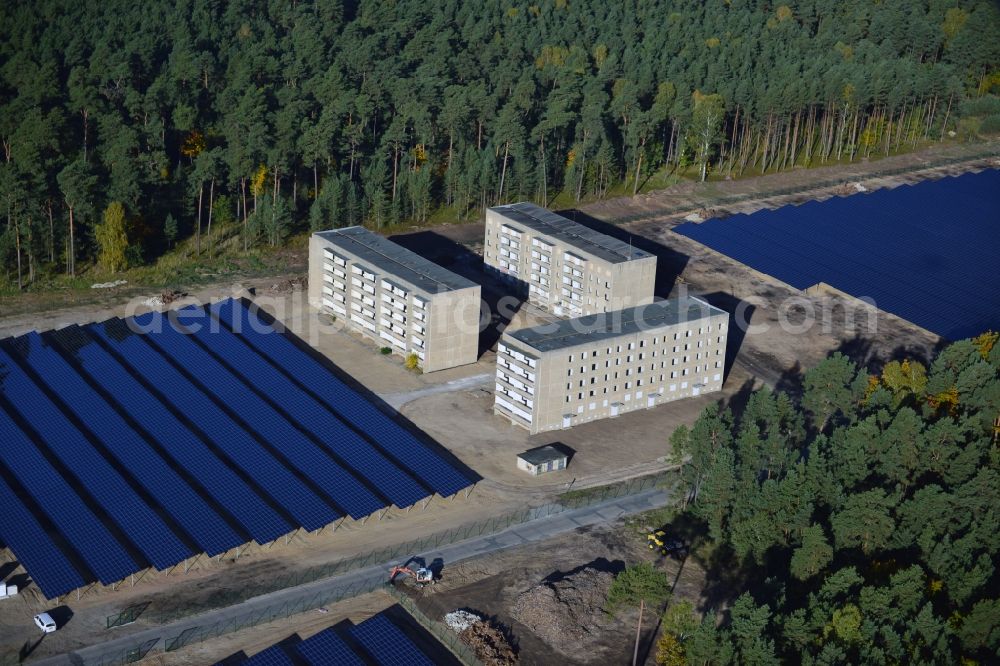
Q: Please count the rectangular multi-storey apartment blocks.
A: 3